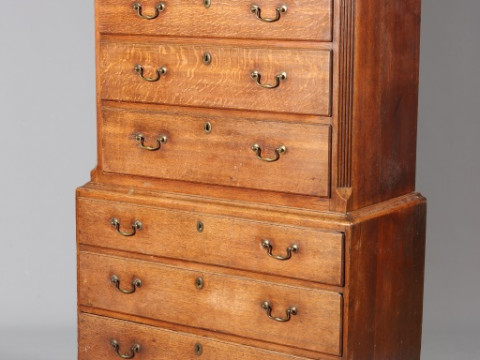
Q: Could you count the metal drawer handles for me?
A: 11